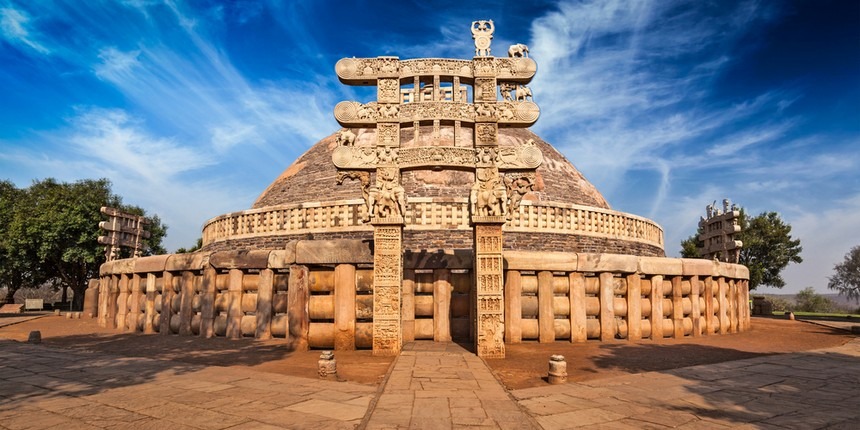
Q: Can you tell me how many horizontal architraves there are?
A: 3